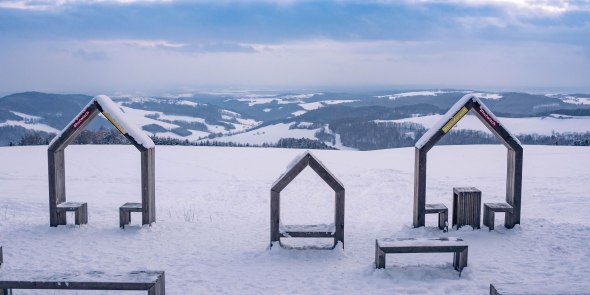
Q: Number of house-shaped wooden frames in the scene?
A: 3